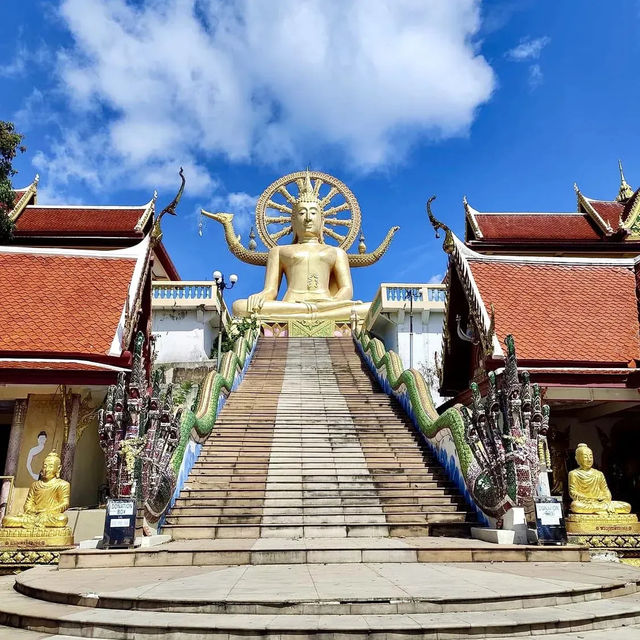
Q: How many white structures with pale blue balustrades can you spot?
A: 2